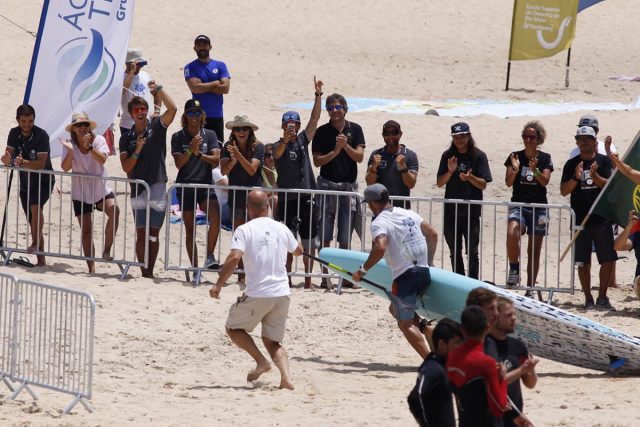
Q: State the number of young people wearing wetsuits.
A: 4